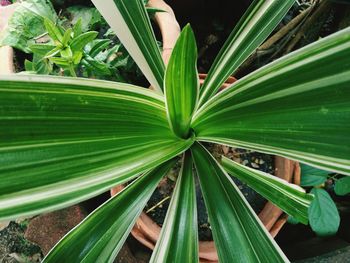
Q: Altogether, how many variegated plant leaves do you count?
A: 9